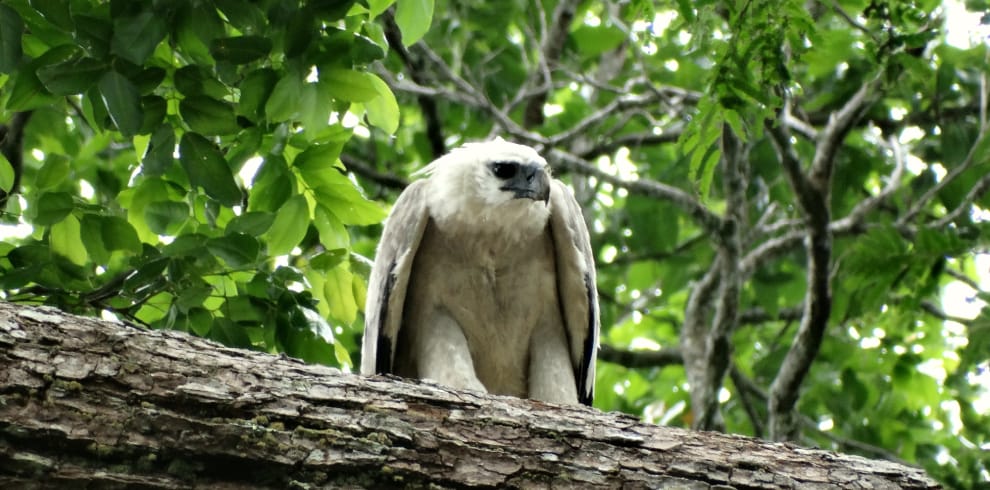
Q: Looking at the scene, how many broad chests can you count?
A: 1